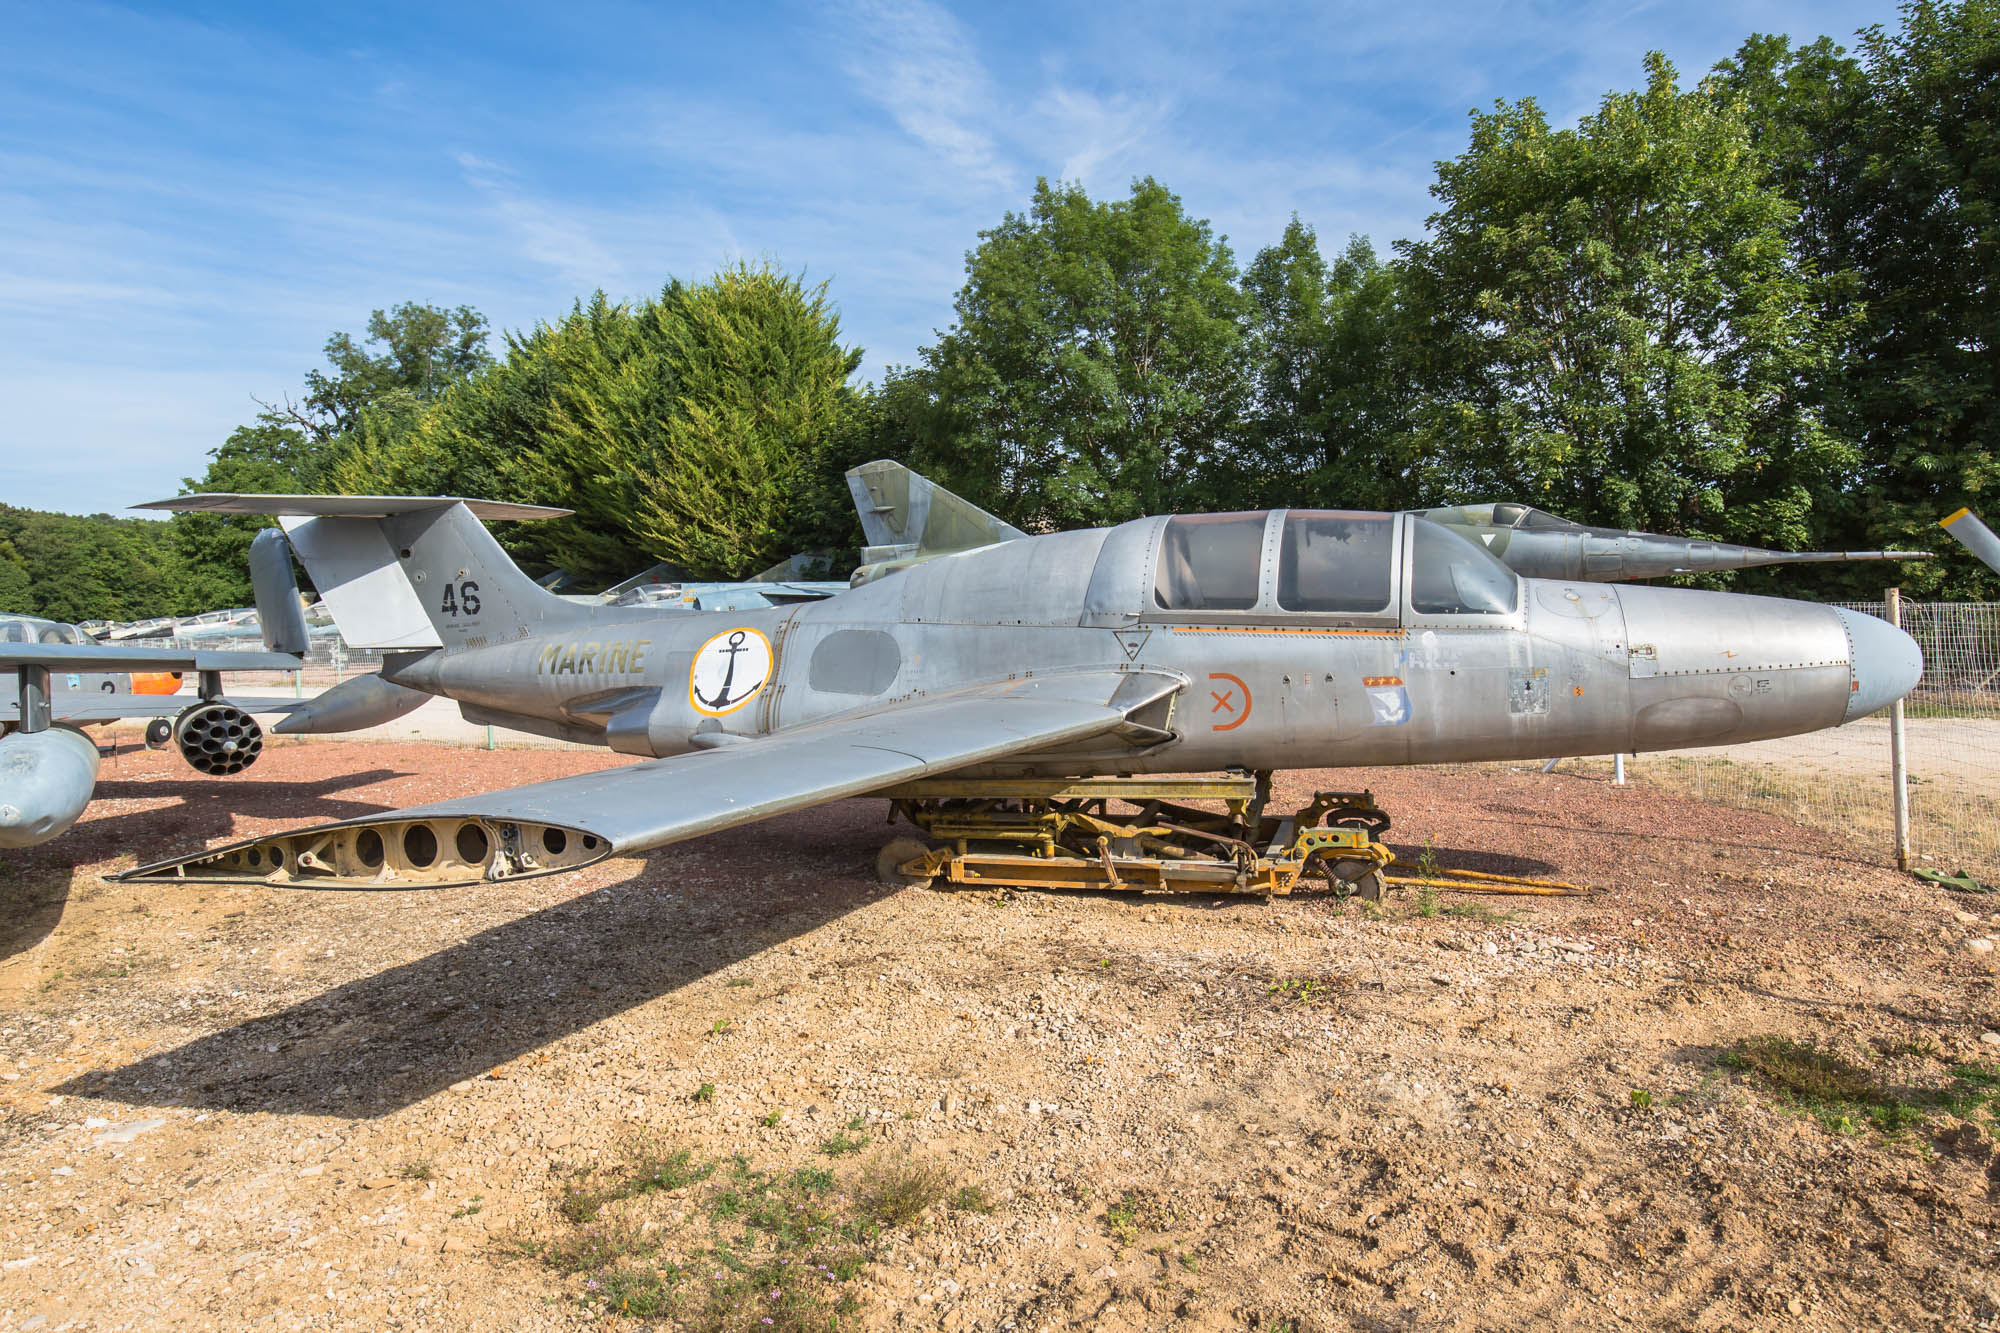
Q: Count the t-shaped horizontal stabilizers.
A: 1